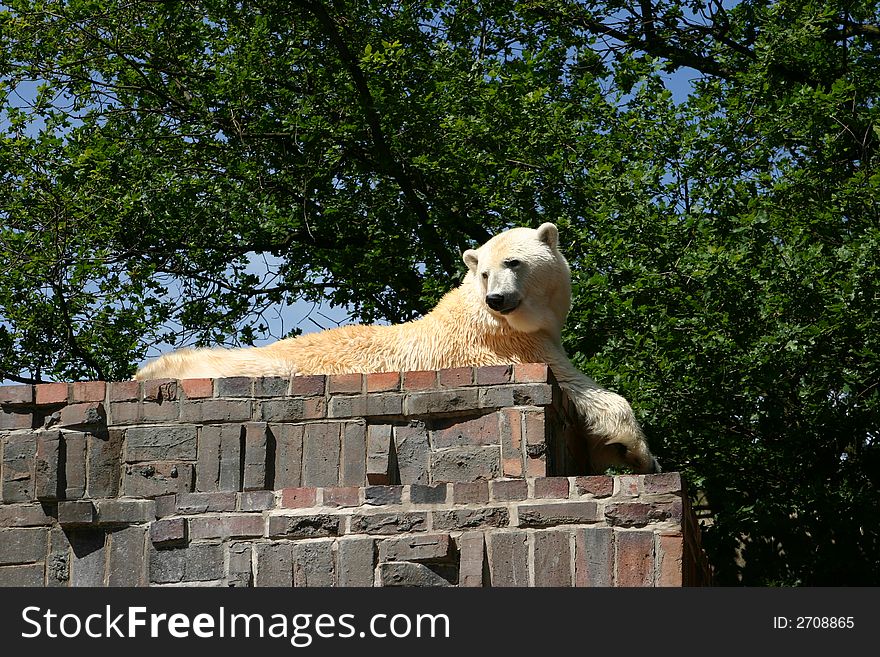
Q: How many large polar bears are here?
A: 1